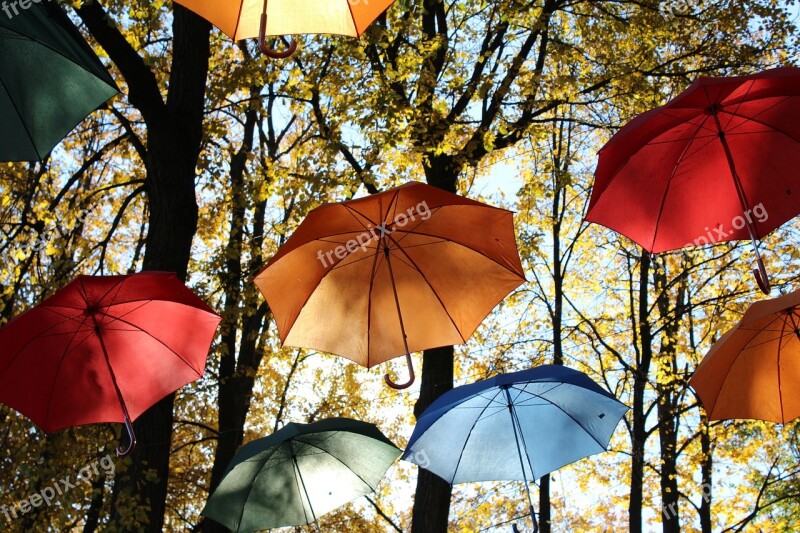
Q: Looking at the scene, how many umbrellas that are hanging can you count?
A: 8